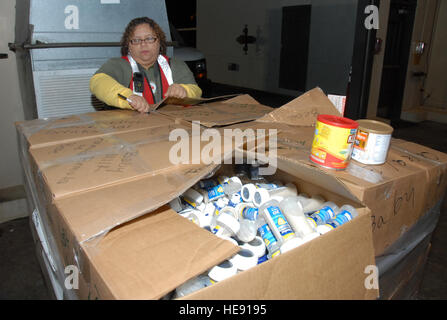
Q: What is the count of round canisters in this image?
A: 2